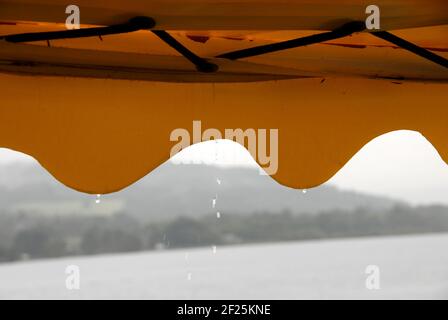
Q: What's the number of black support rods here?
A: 4